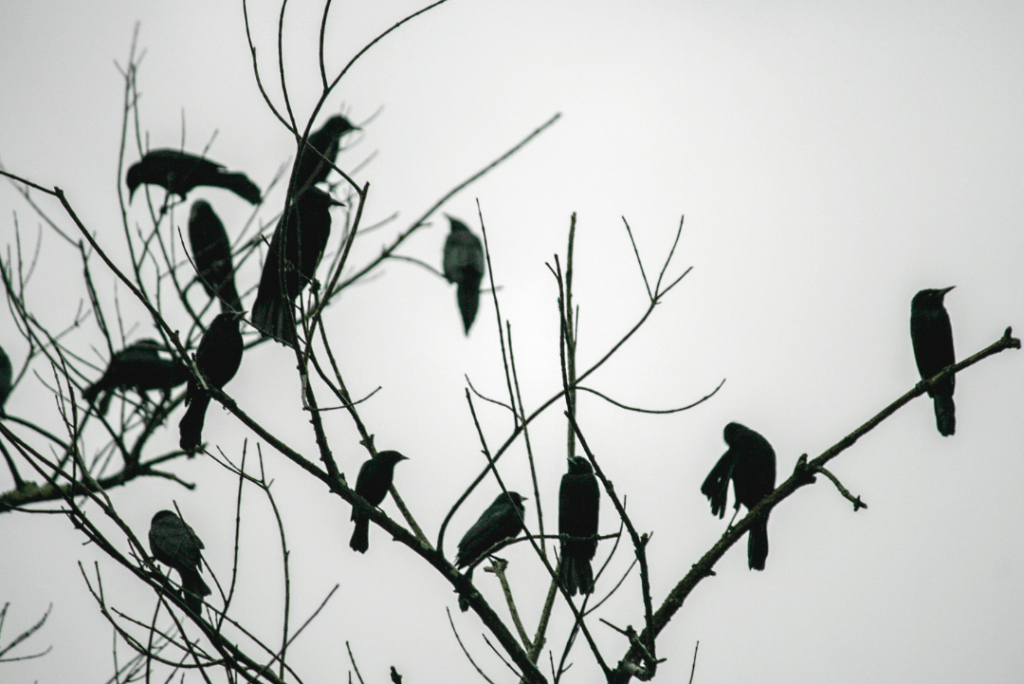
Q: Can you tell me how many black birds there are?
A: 14